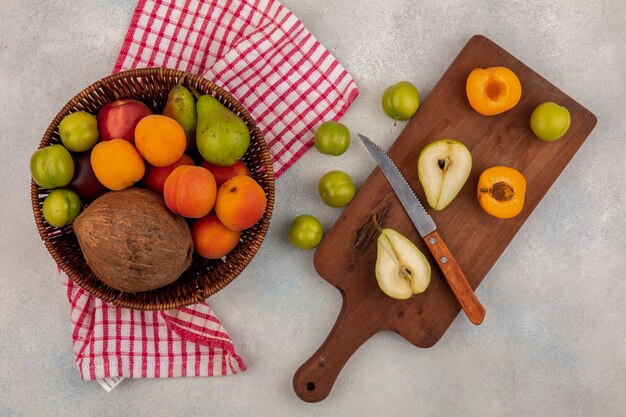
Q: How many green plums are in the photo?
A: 8